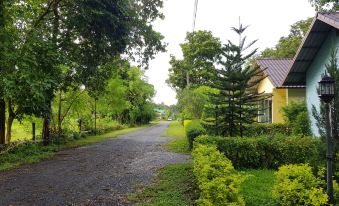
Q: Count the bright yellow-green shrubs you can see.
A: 2